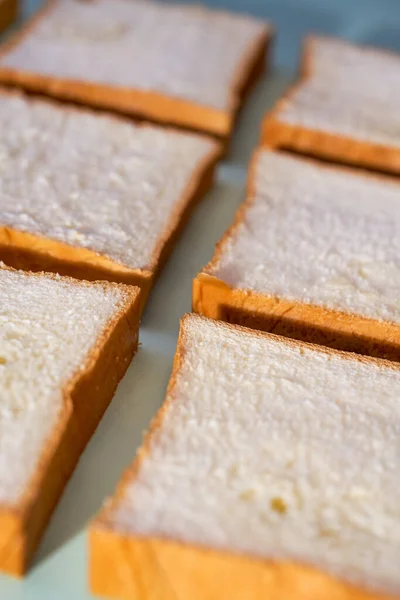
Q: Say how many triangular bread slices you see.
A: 0